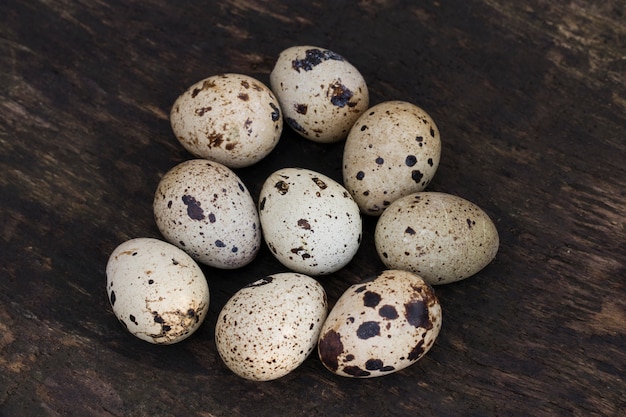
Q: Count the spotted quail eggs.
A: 9